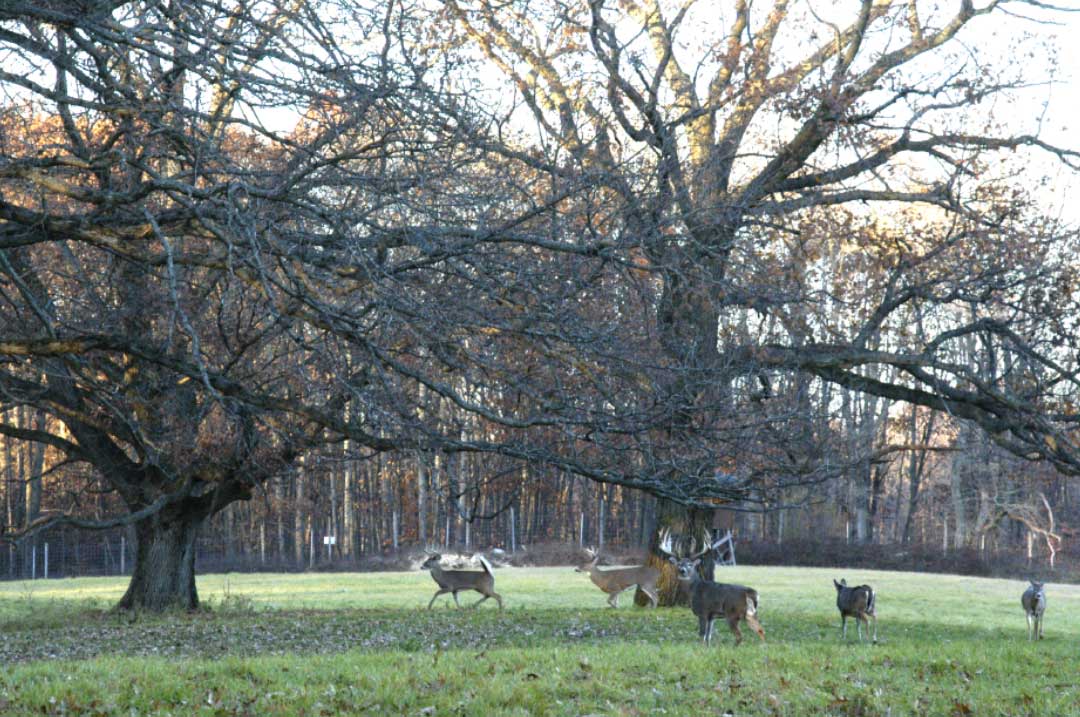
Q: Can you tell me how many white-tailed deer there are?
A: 5